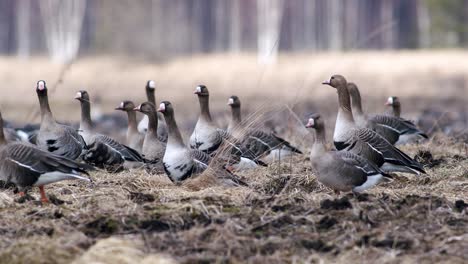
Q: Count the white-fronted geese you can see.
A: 13